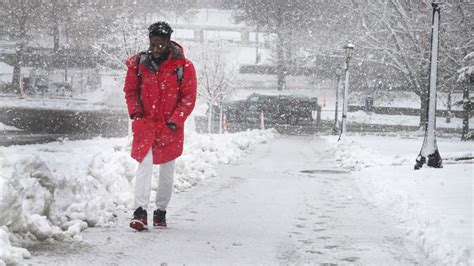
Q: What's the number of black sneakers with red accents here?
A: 2